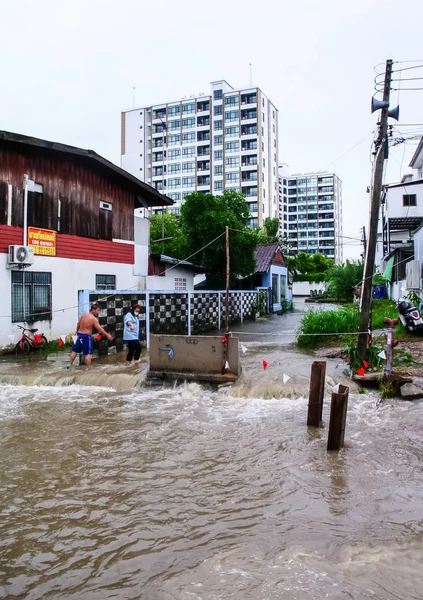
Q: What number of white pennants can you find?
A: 8